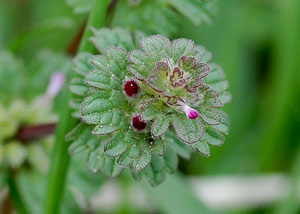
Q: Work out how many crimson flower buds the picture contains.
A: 2